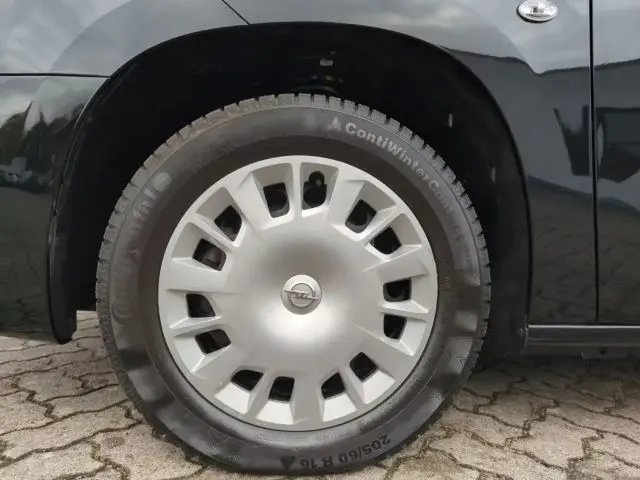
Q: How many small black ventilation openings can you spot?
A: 14